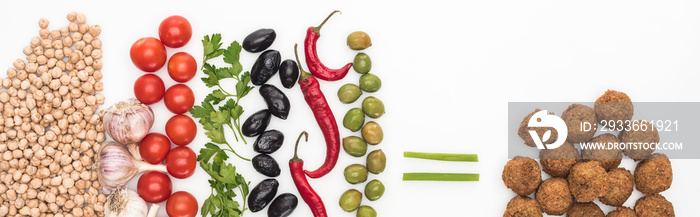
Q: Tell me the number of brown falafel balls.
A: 15